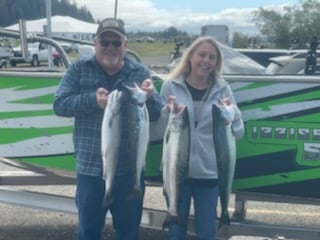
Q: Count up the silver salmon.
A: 4